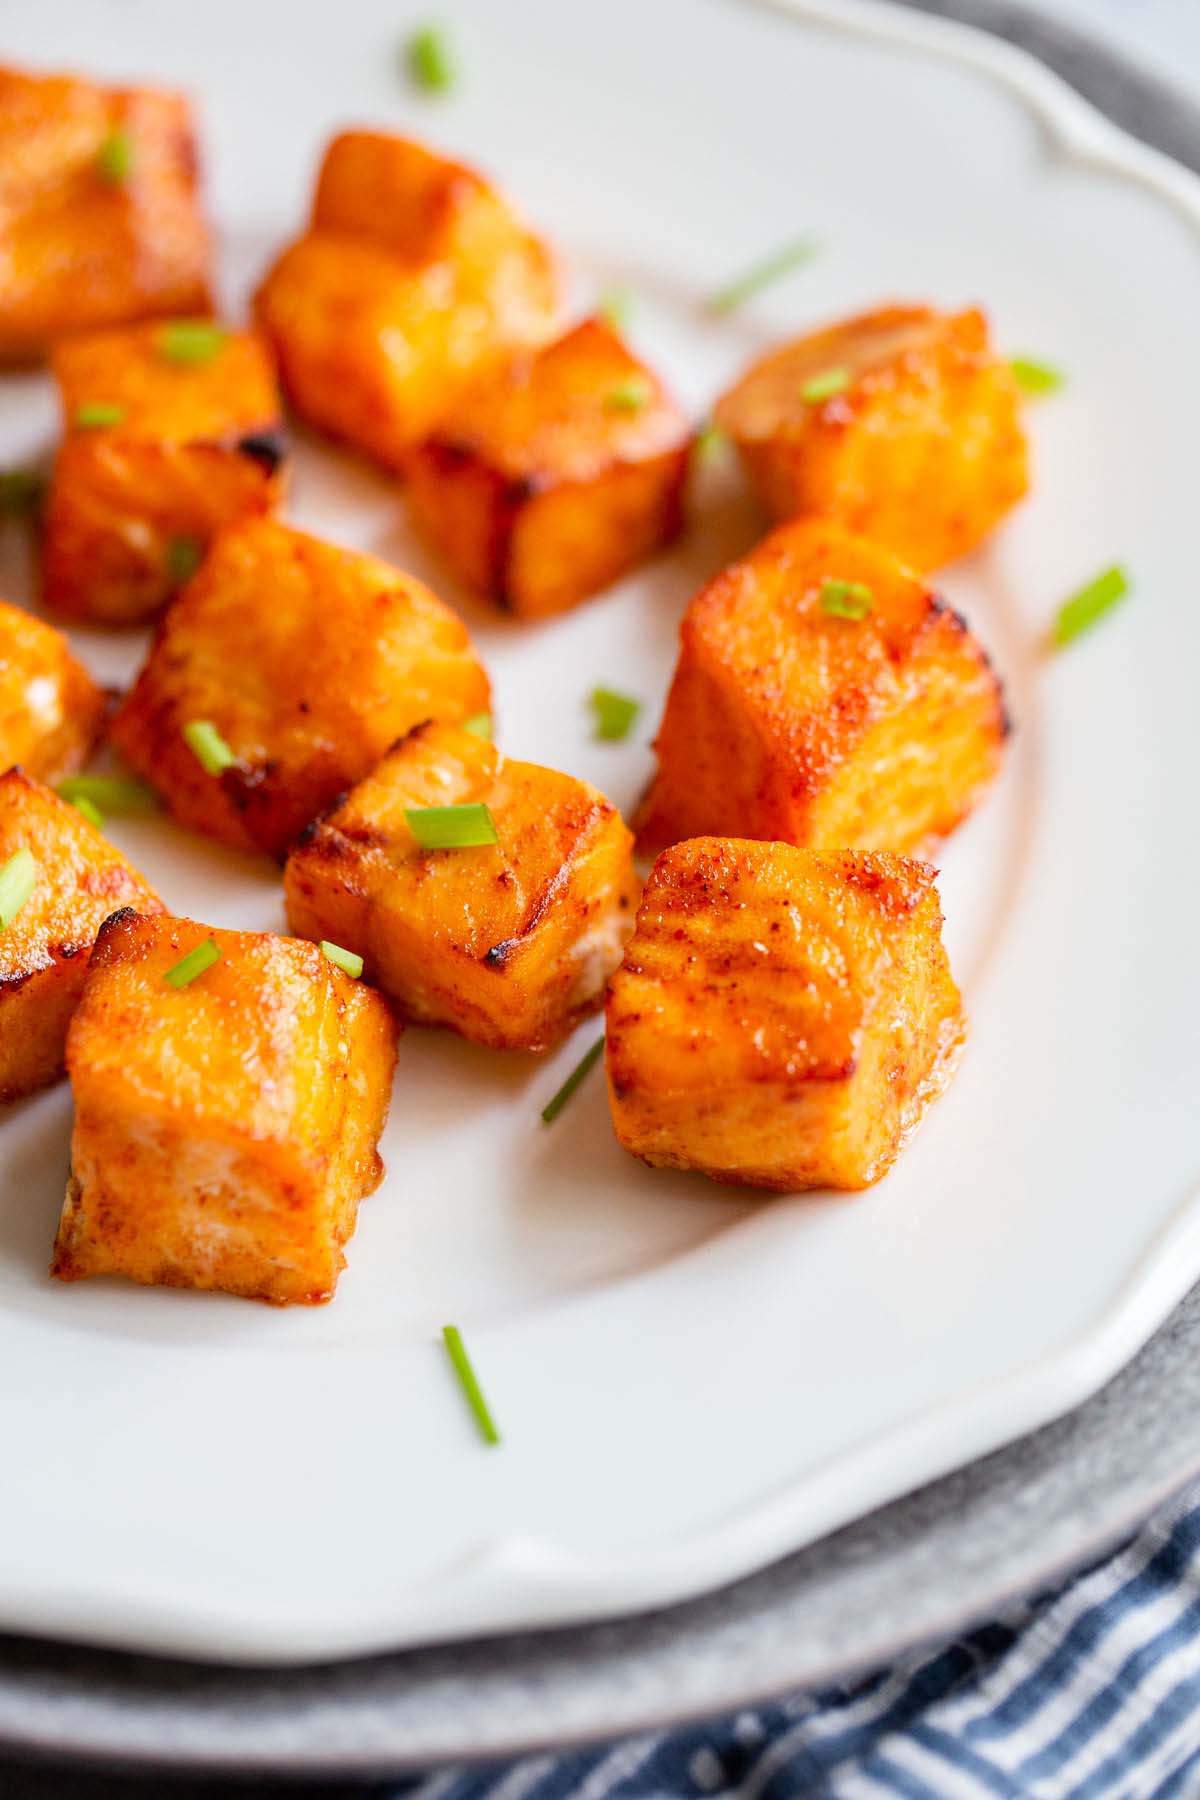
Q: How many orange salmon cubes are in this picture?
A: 12